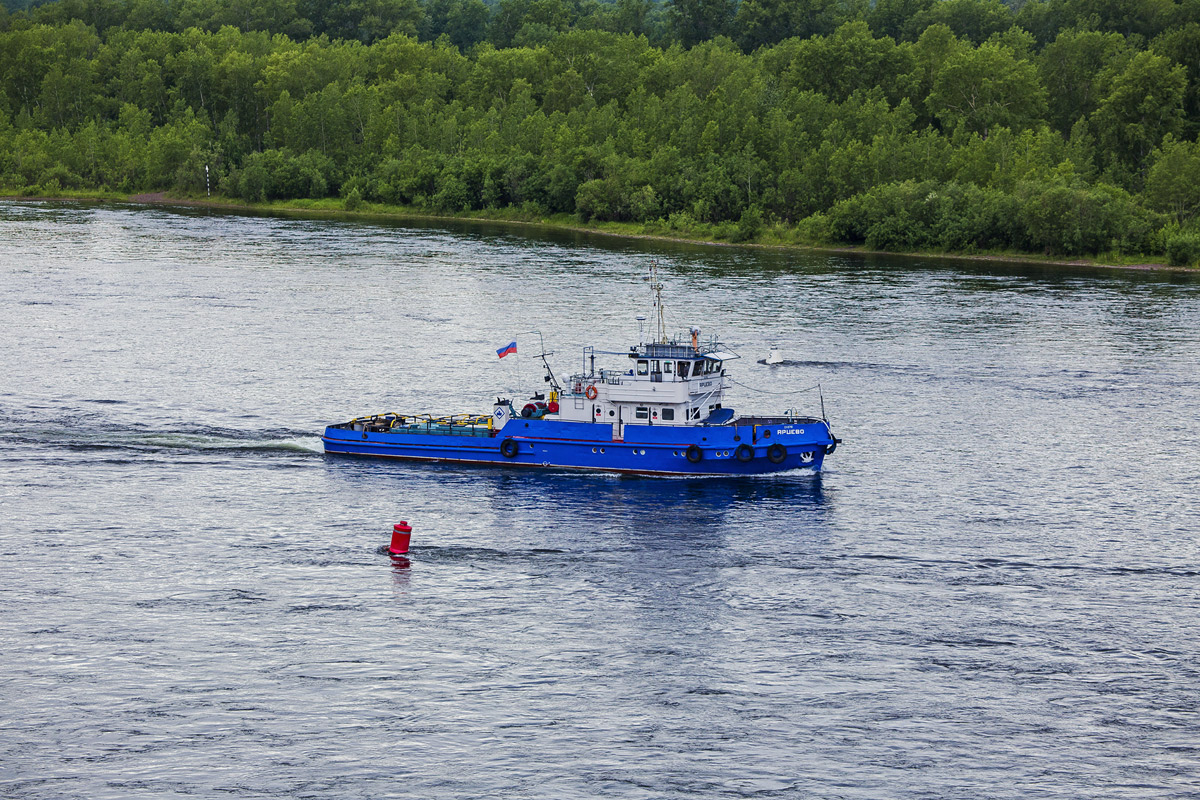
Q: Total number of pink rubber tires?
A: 0